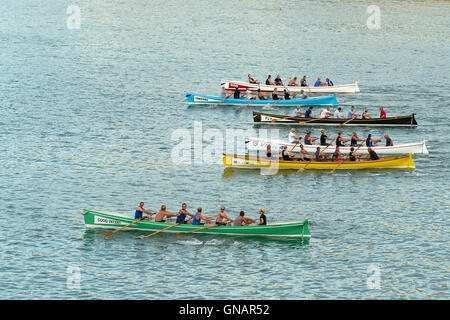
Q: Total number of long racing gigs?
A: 6